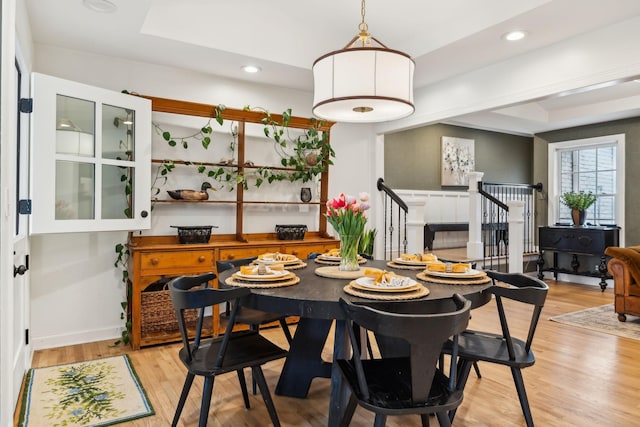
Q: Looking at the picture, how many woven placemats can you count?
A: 6